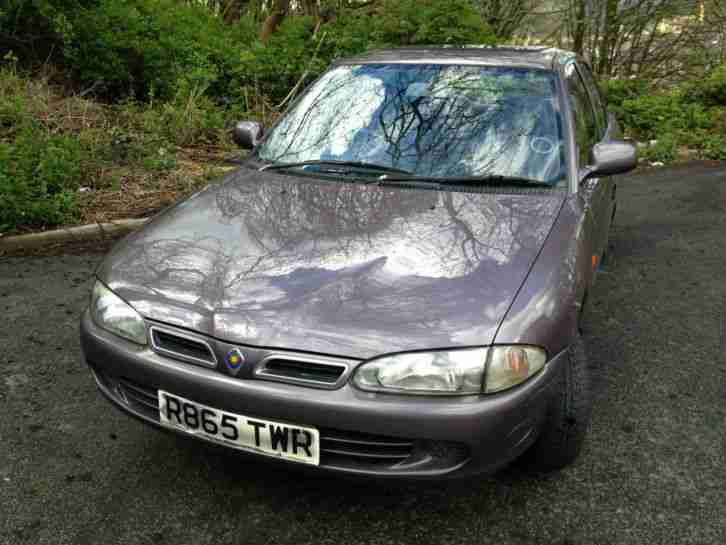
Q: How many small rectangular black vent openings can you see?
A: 2